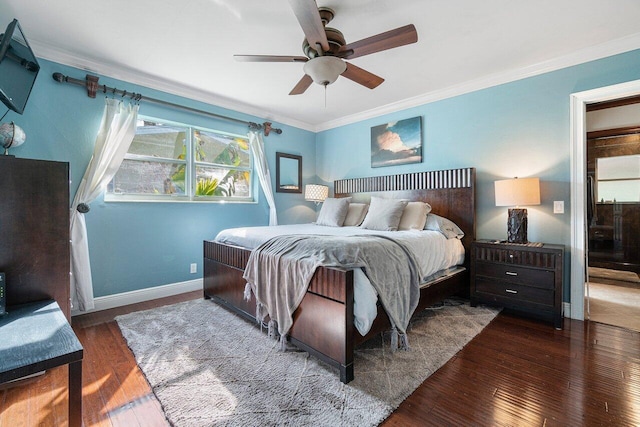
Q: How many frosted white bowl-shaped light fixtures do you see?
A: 1